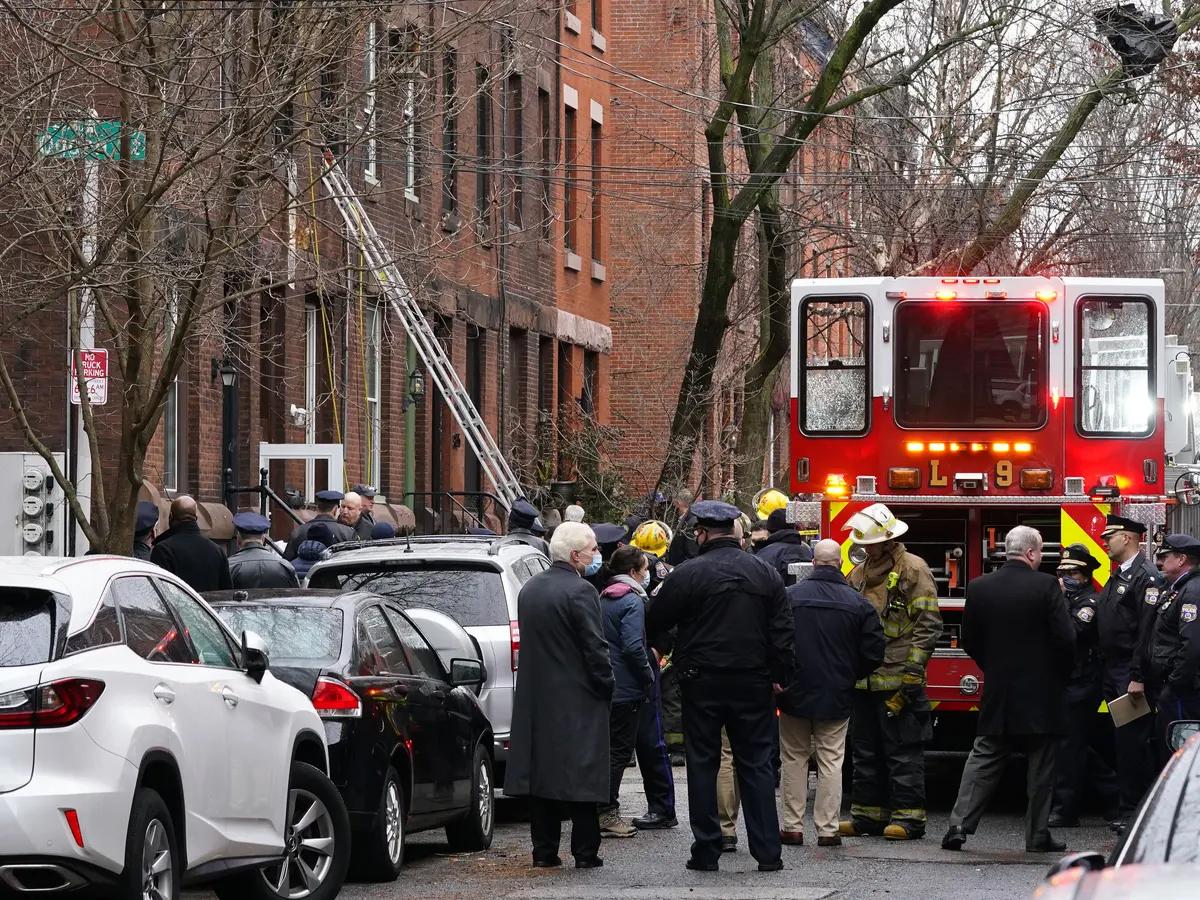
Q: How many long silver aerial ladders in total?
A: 1